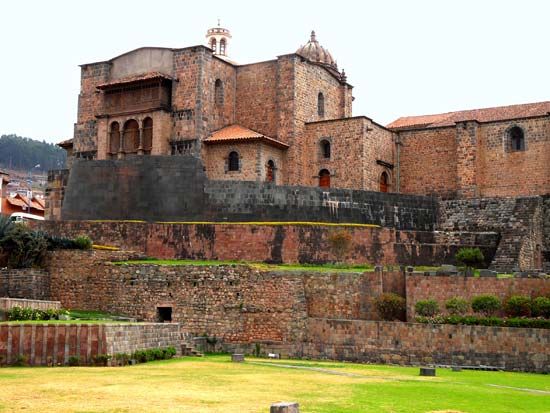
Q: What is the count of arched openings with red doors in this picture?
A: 3